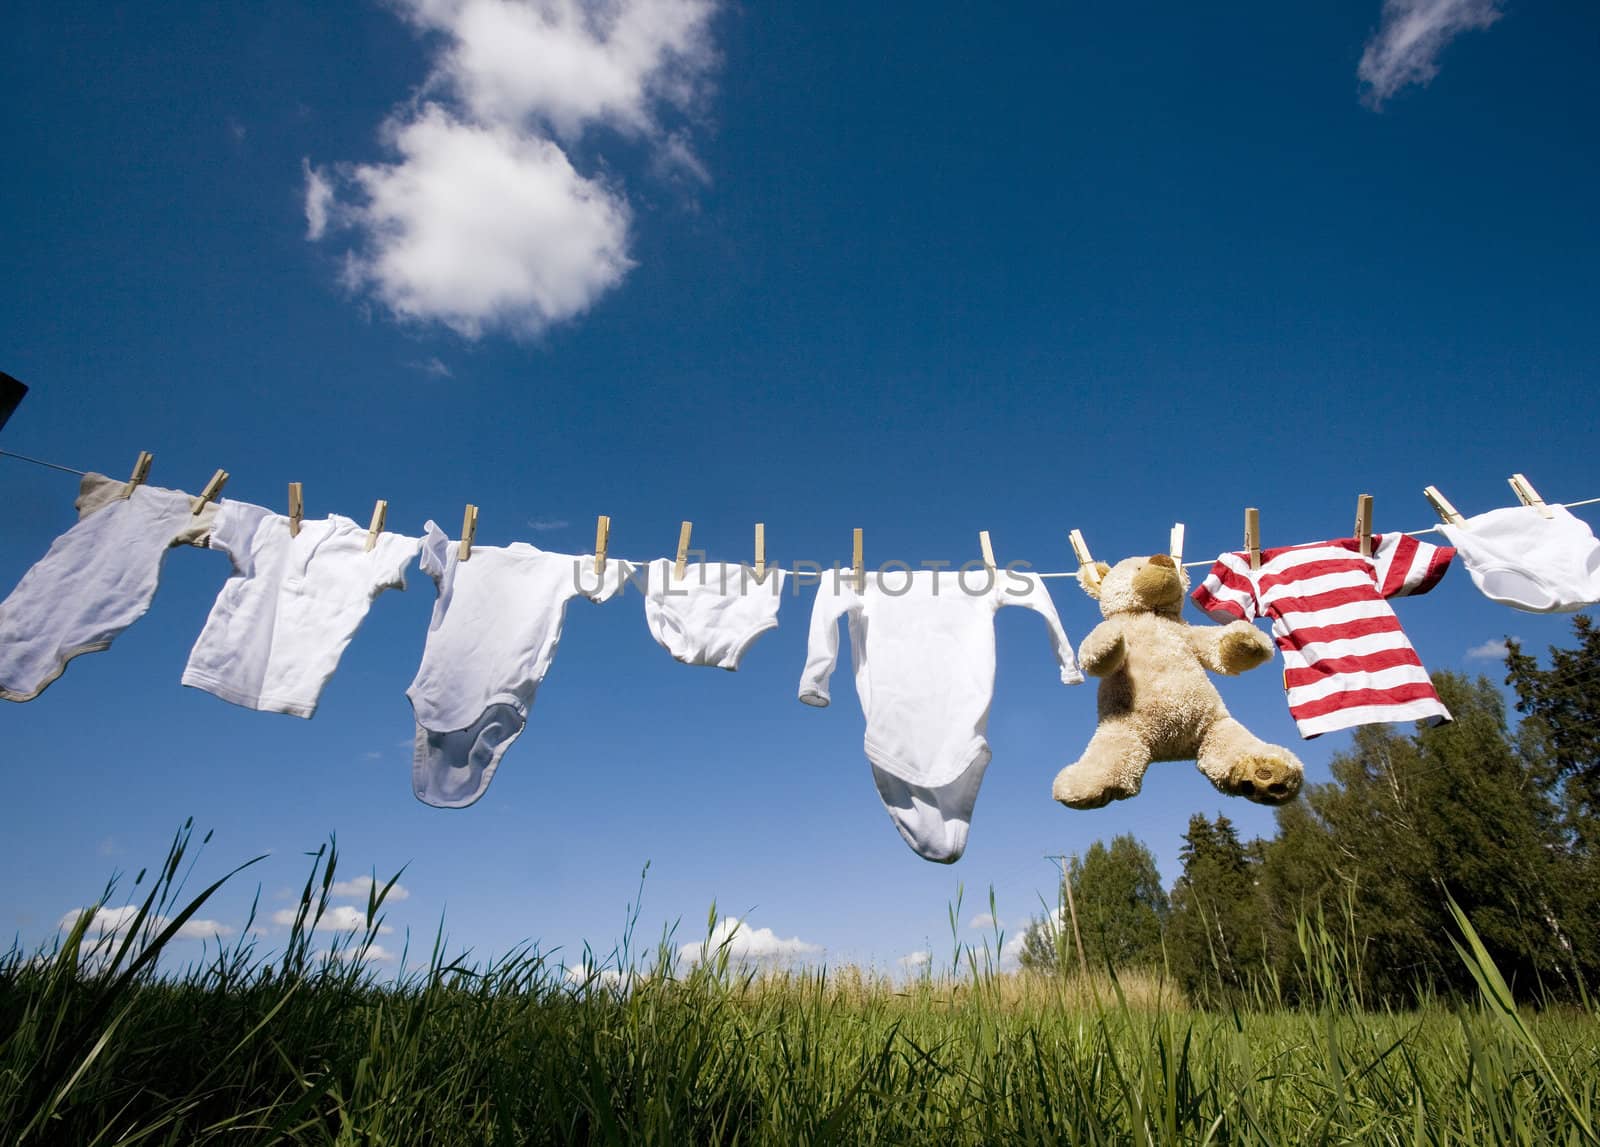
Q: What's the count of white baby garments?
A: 6